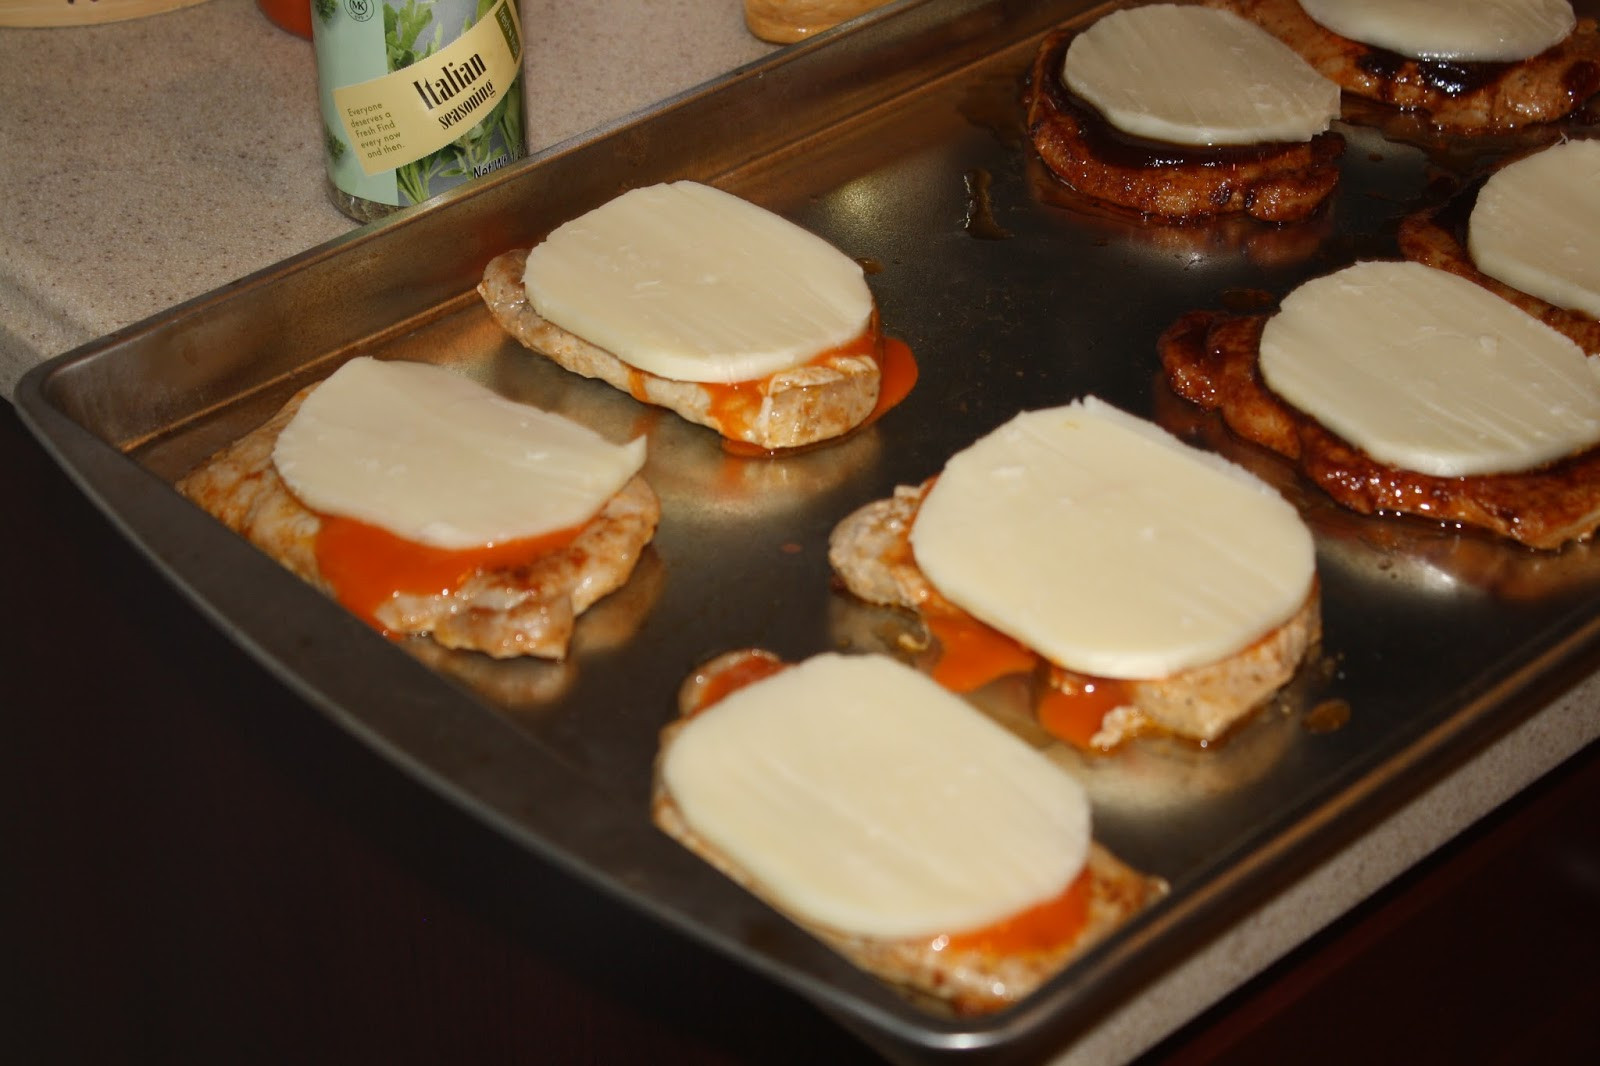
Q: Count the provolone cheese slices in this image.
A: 8